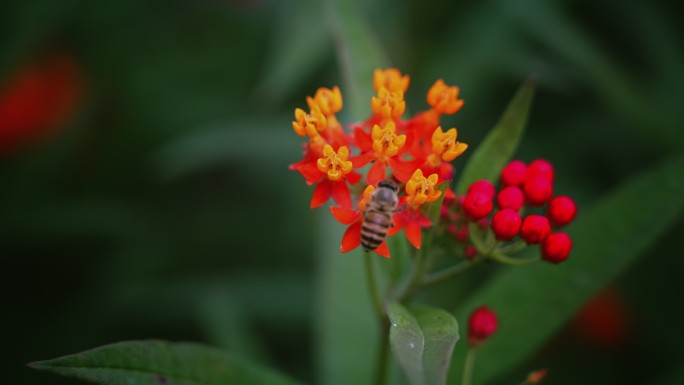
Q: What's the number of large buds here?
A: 11